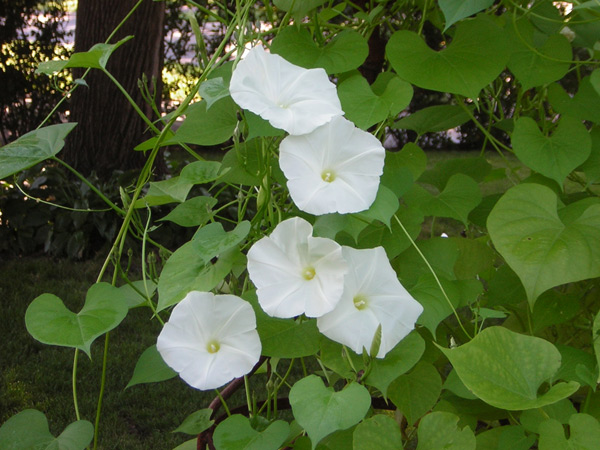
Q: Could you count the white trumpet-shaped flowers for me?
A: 5